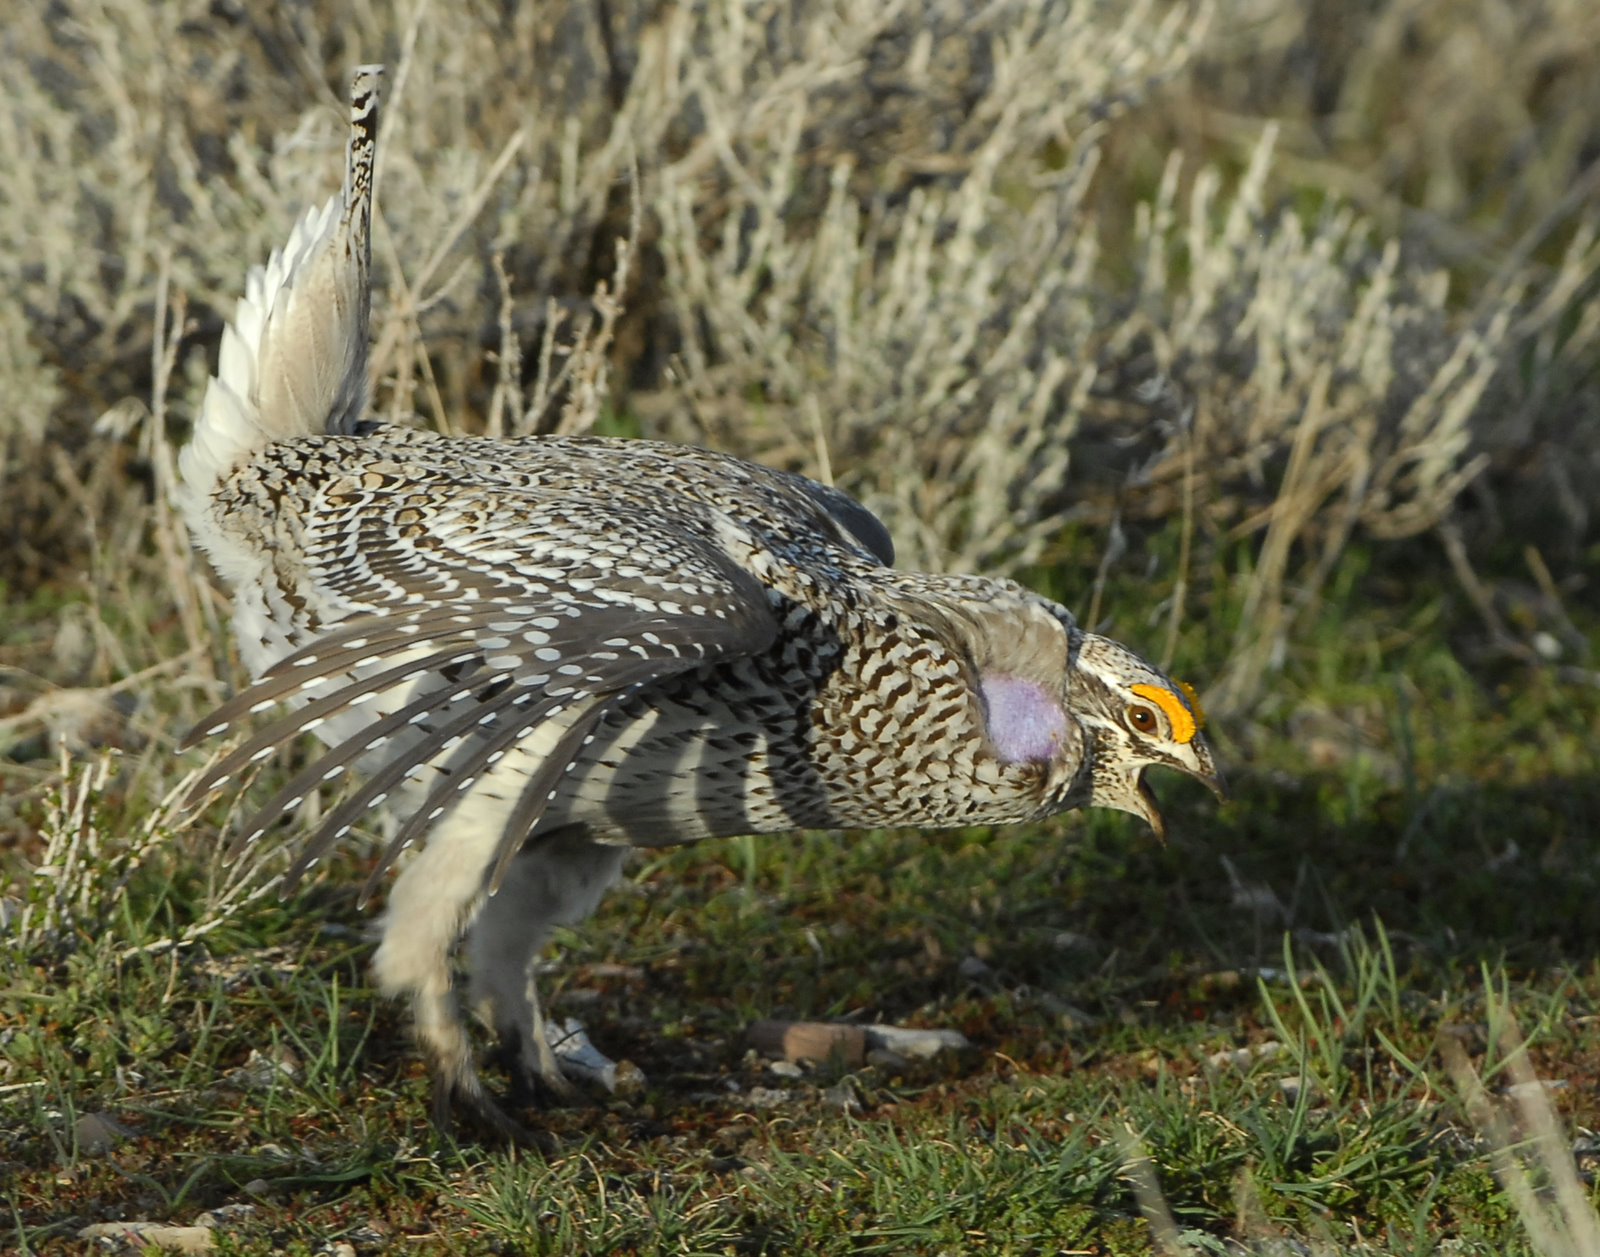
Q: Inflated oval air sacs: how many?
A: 1